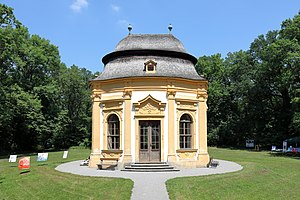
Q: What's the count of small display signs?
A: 4